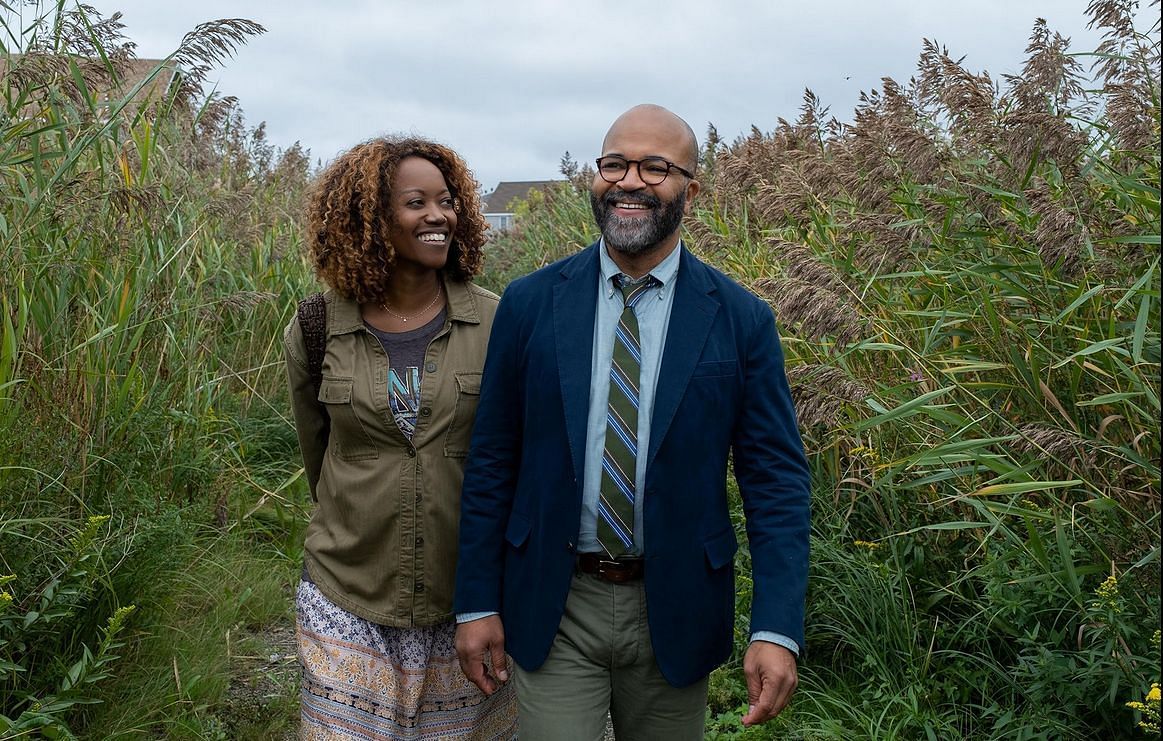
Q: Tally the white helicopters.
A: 0